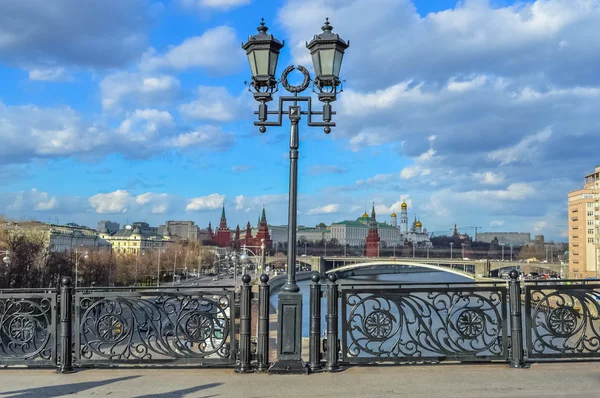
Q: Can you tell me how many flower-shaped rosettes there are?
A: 6